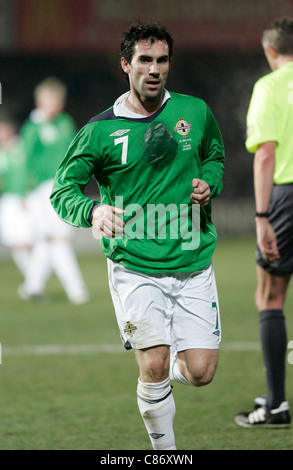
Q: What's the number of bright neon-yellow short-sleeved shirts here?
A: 1